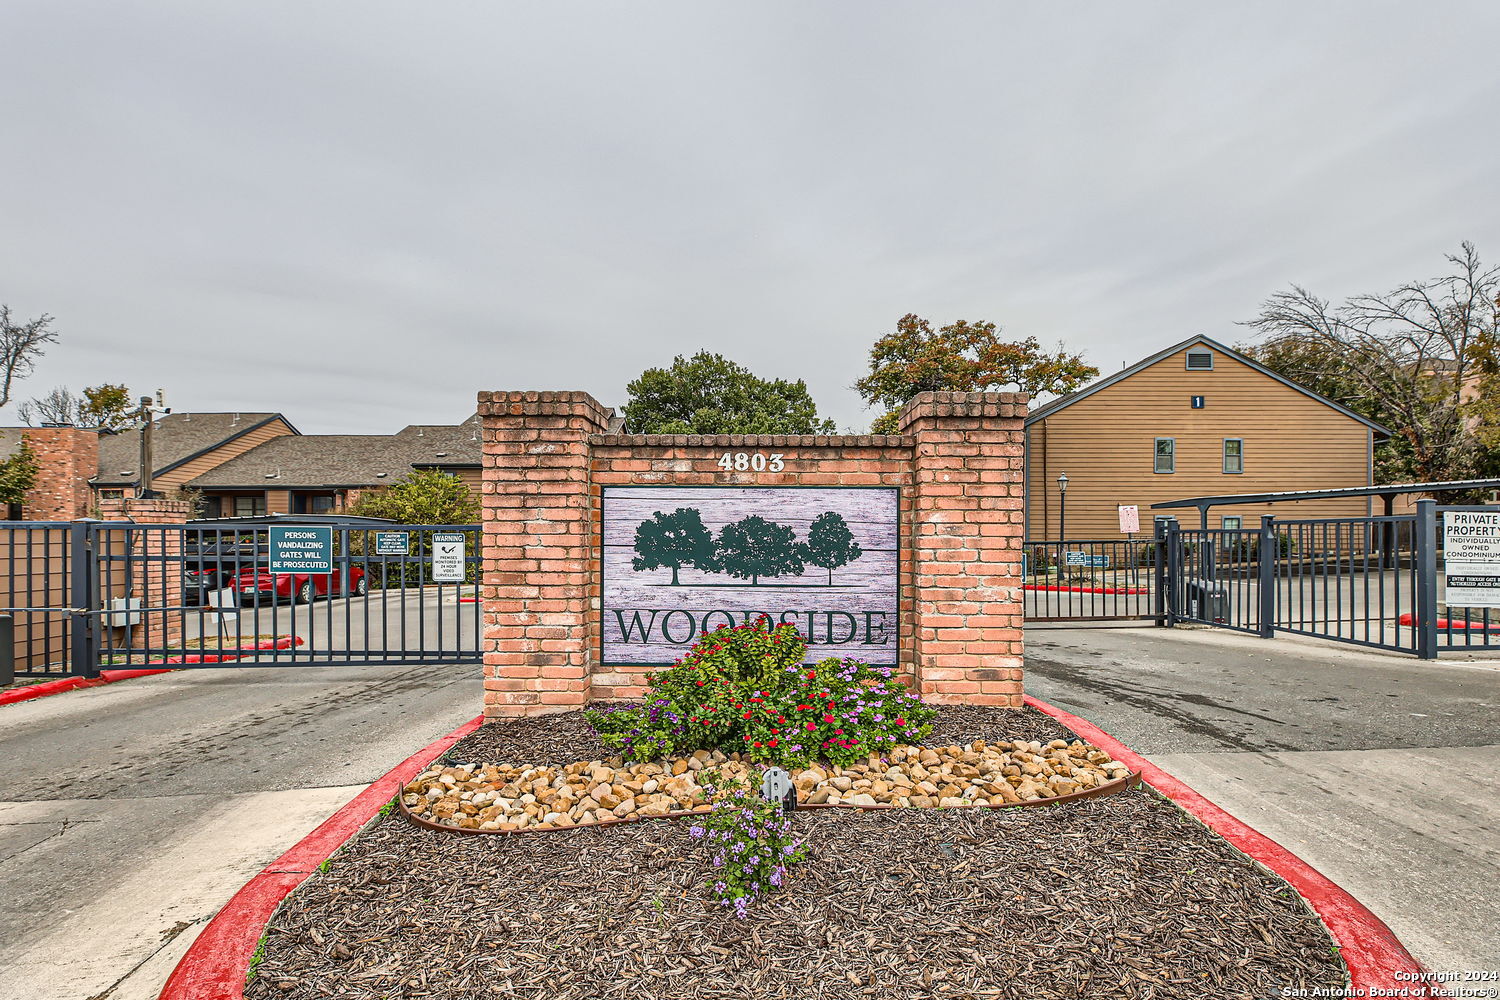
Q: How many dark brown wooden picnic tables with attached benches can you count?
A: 0